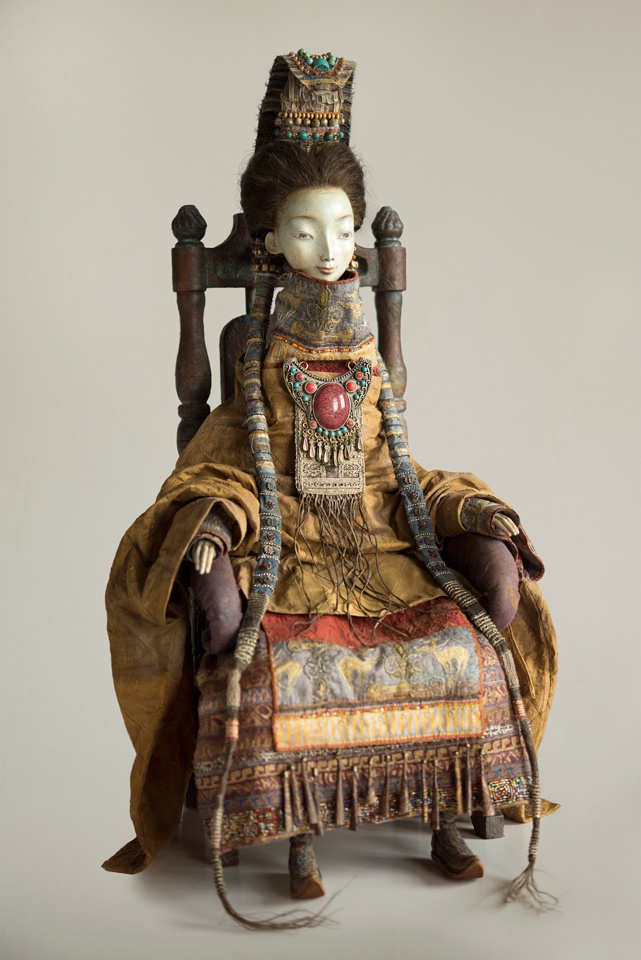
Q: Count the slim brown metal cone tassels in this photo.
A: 14